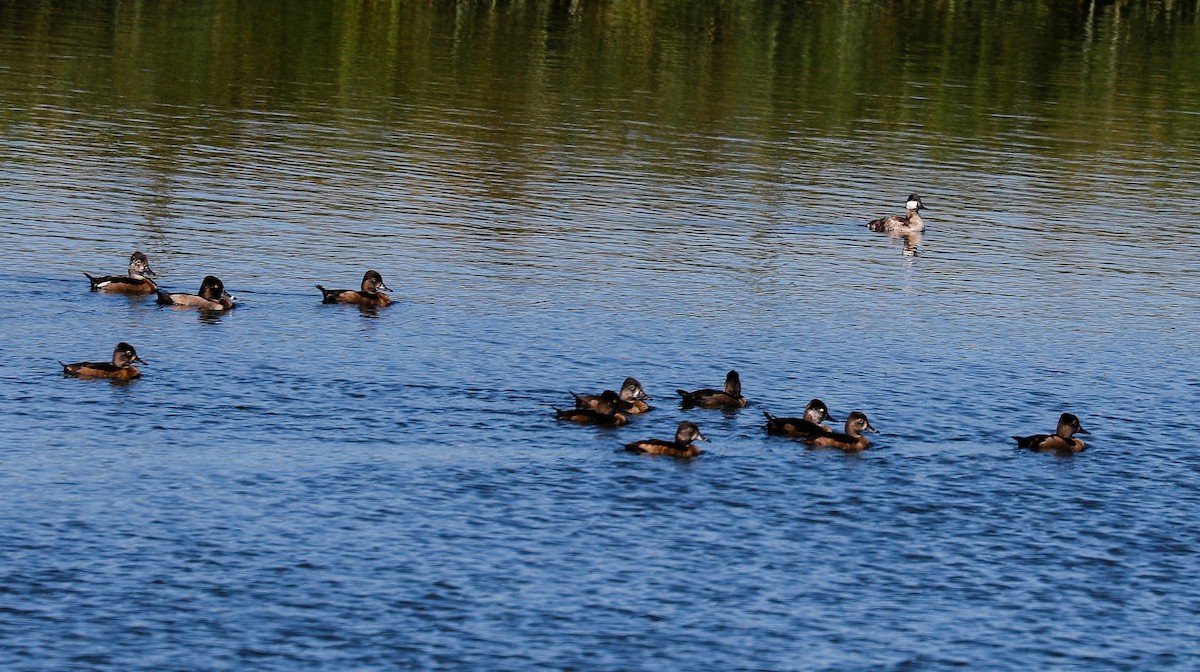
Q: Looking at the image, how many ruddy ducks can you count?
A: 1